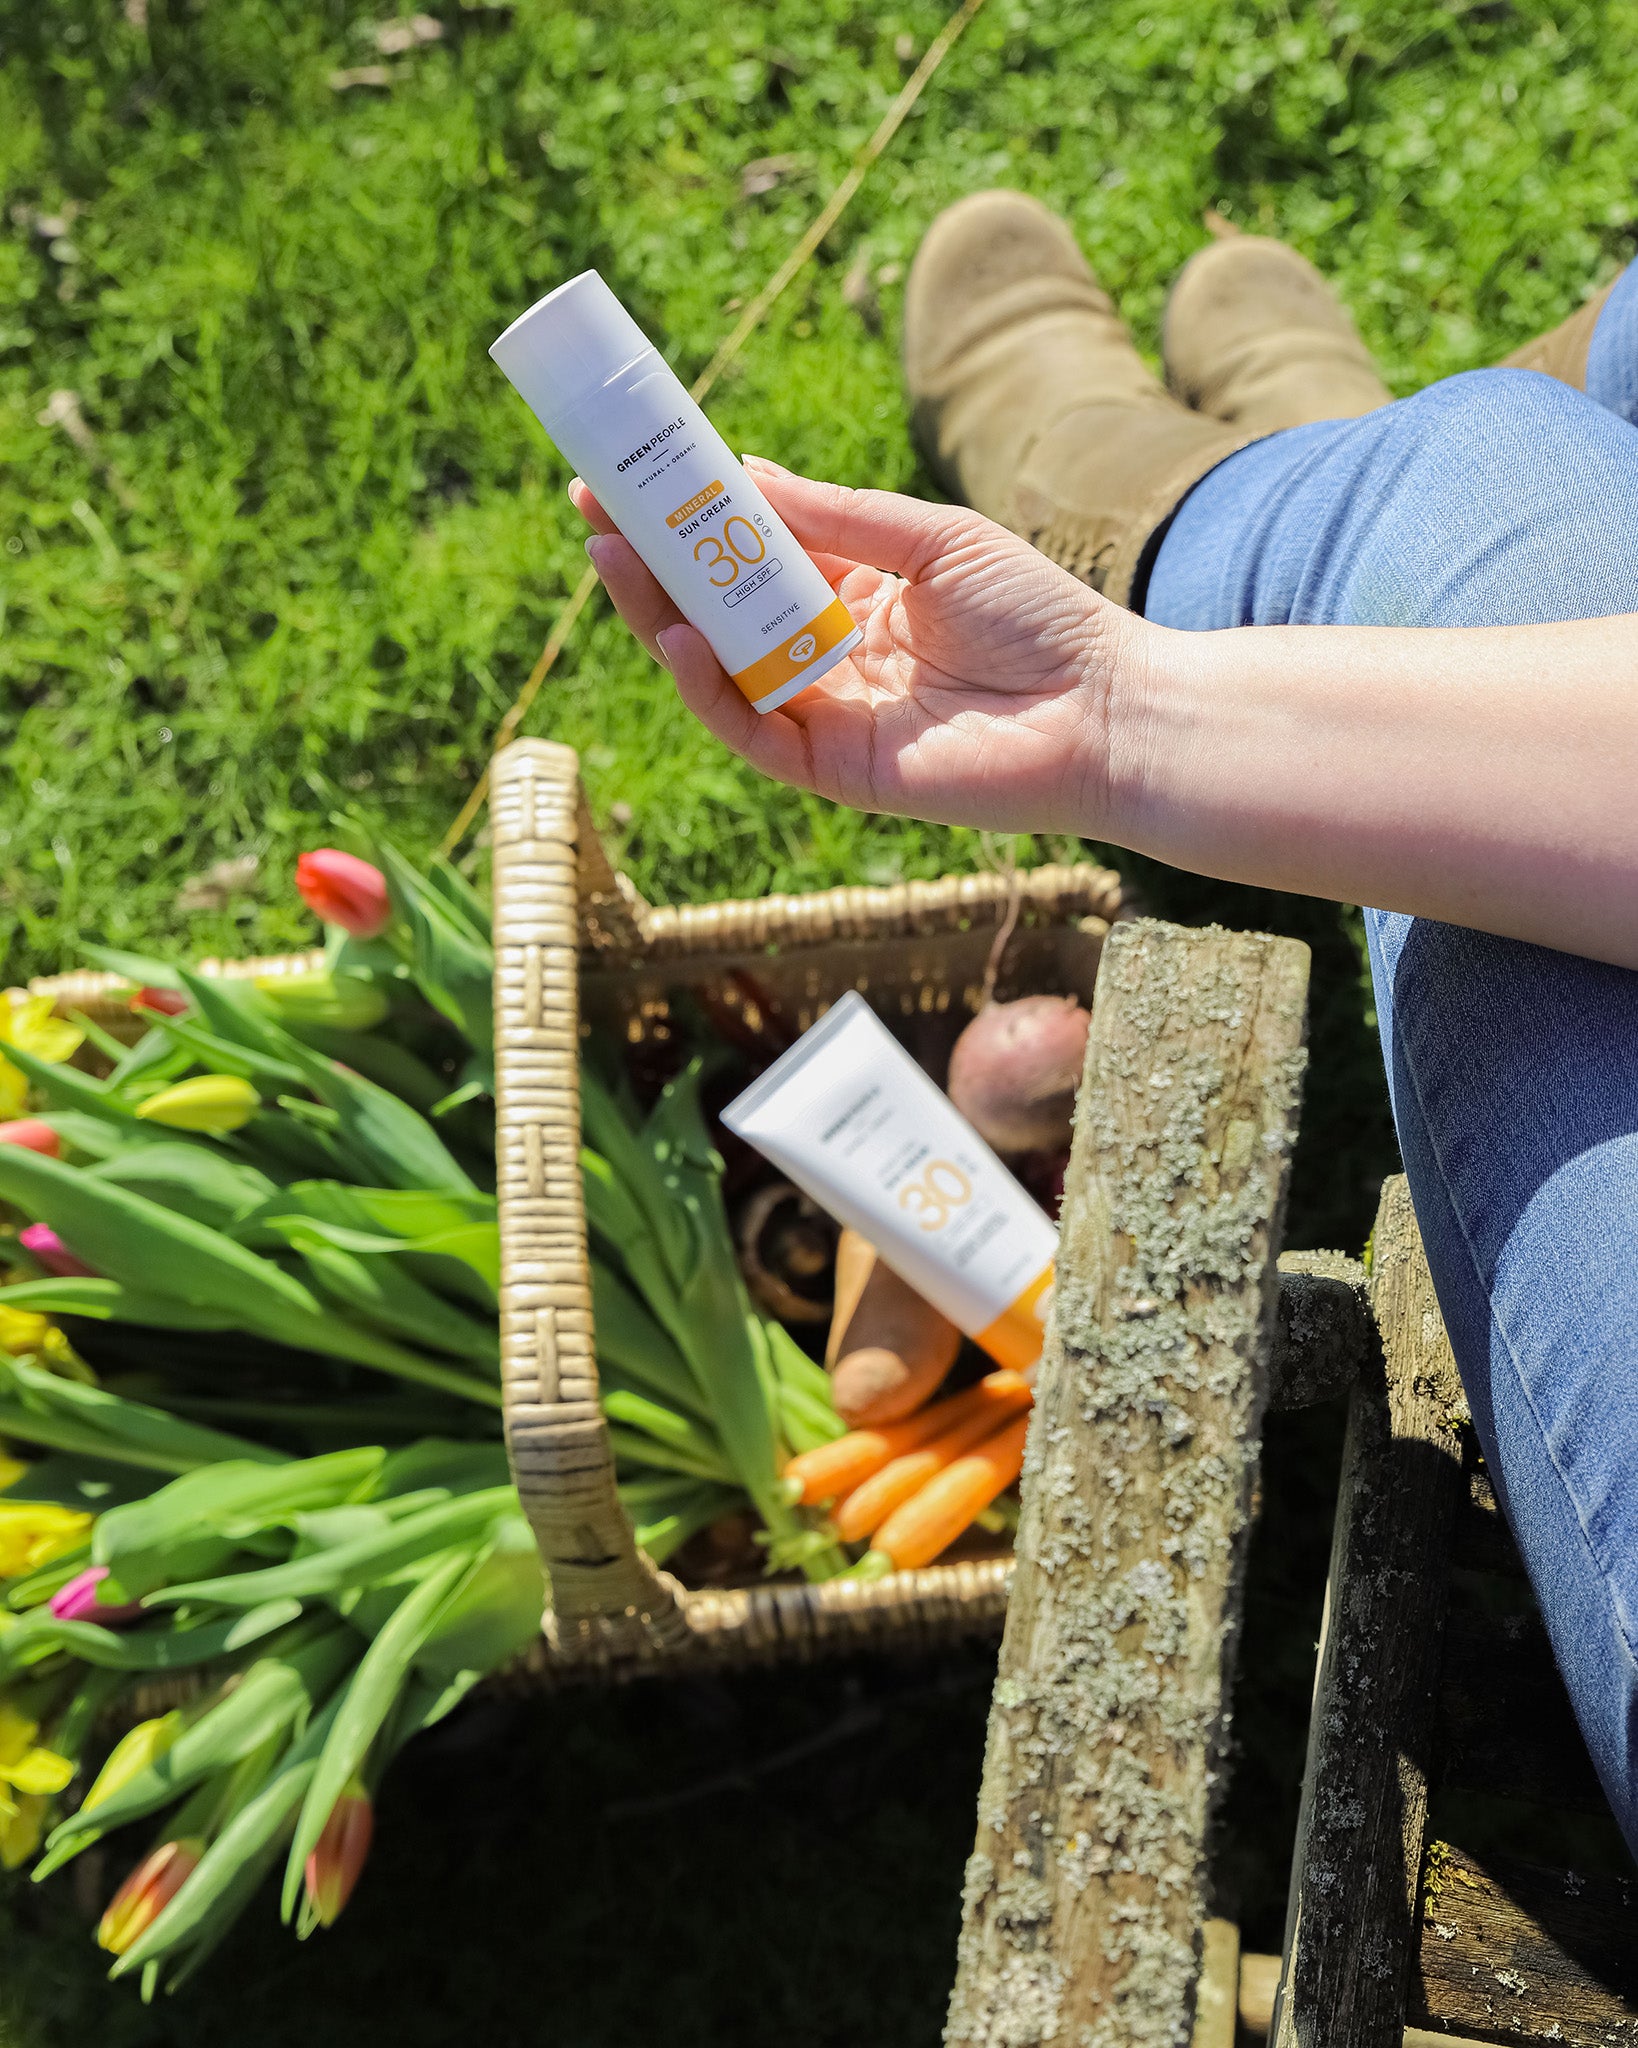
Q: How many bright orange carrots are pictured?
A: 3